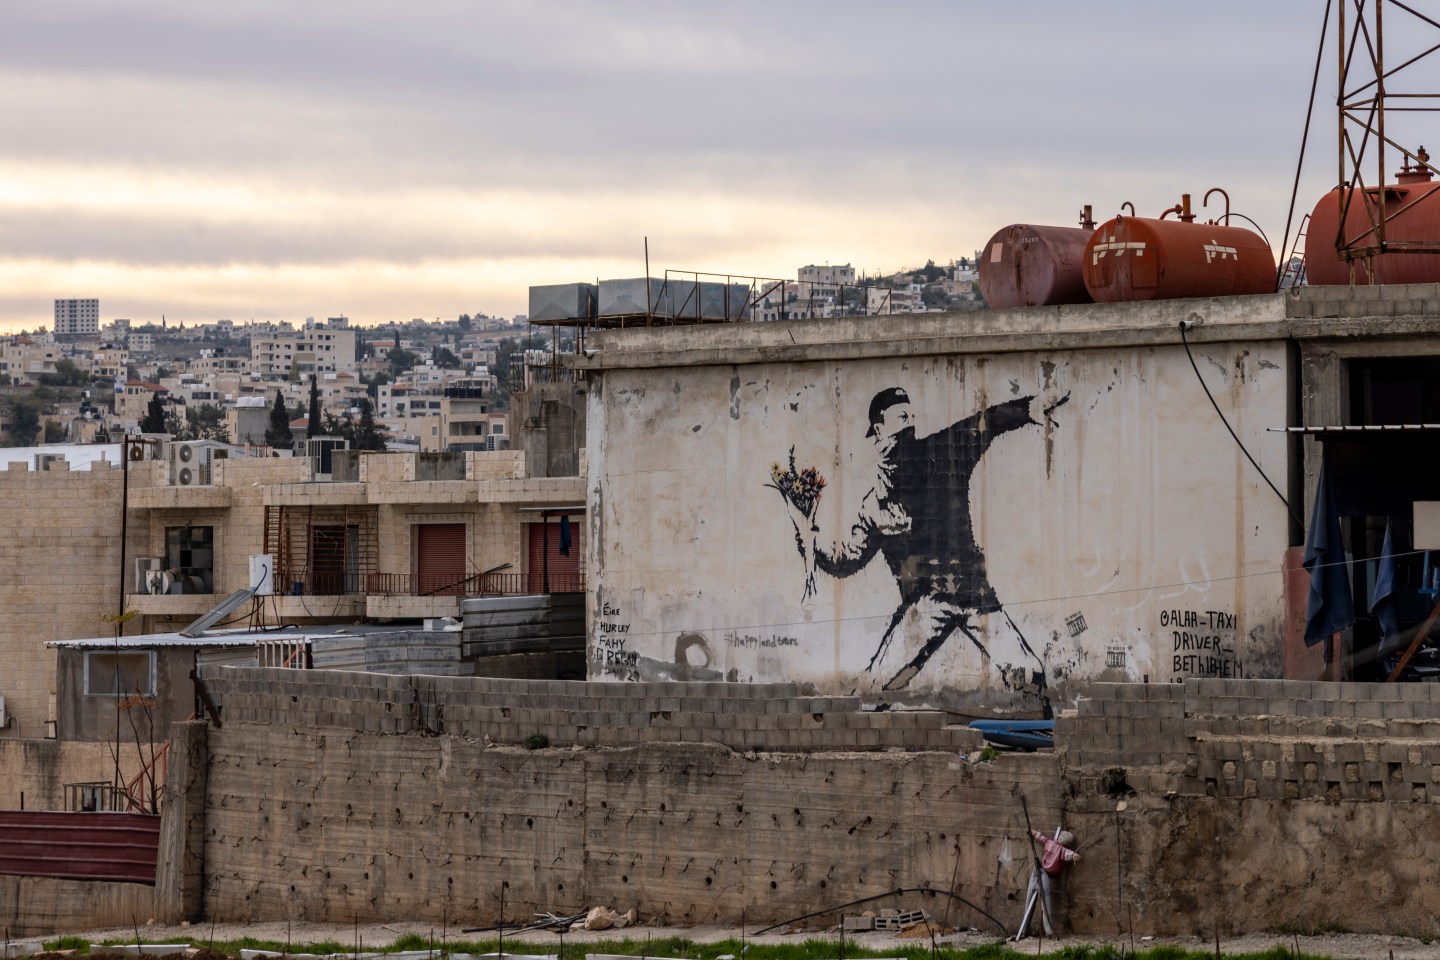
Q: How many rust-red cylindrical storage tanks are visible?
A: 3